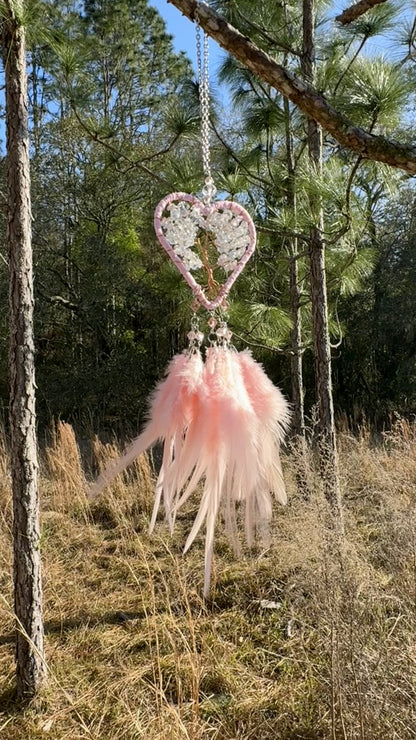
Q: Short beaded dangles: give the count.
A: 3